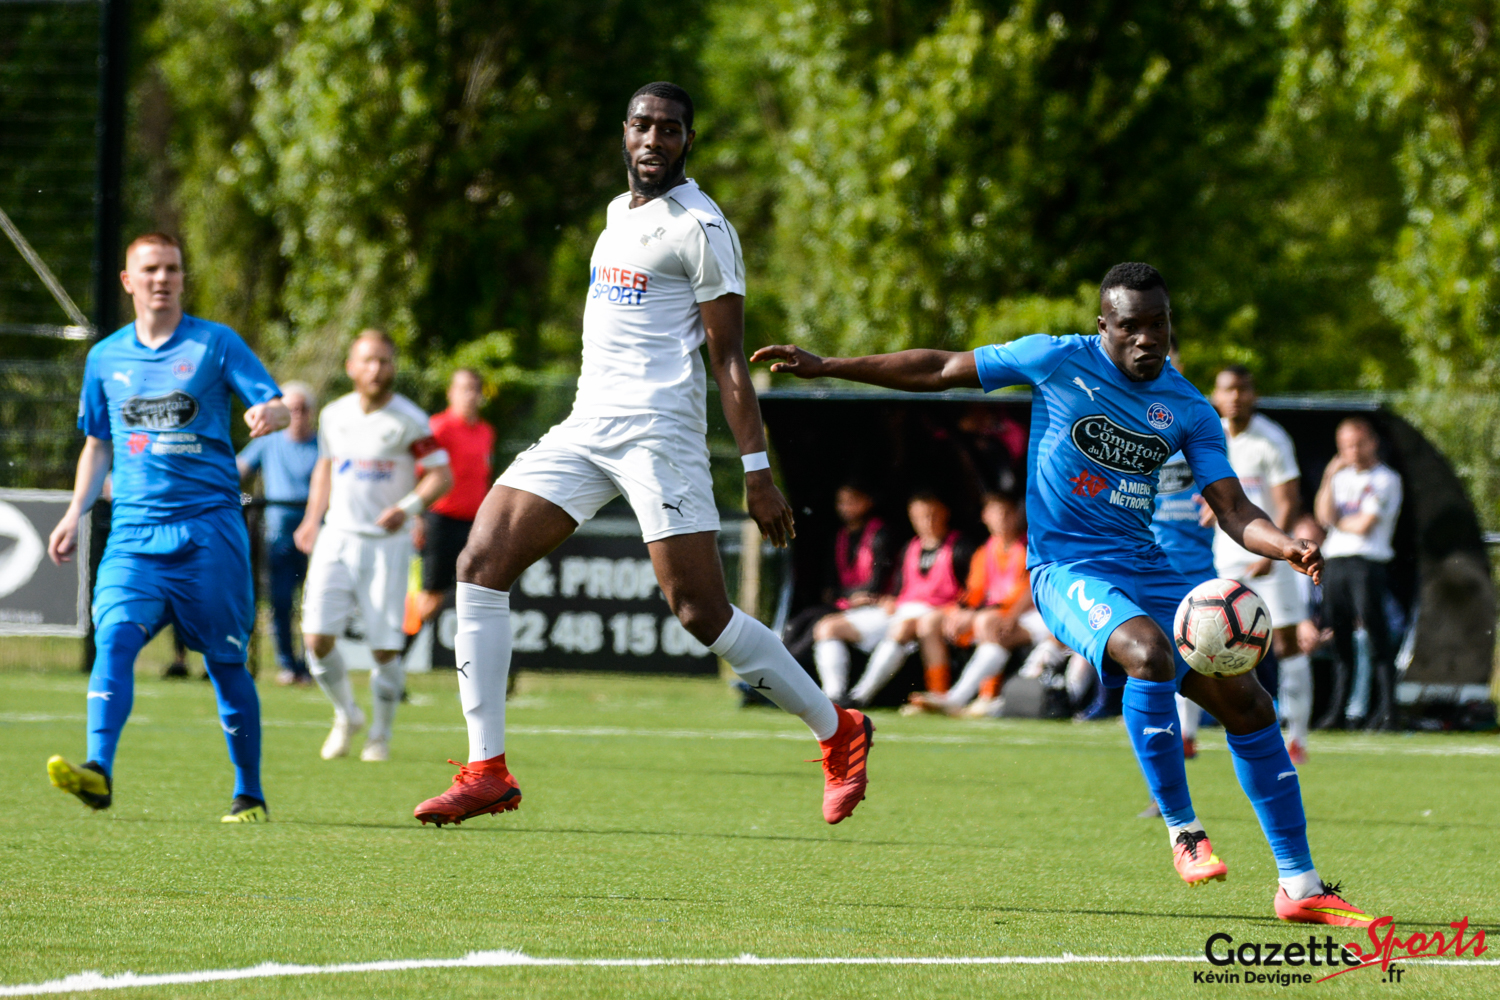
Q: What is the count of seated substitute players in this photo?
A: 3